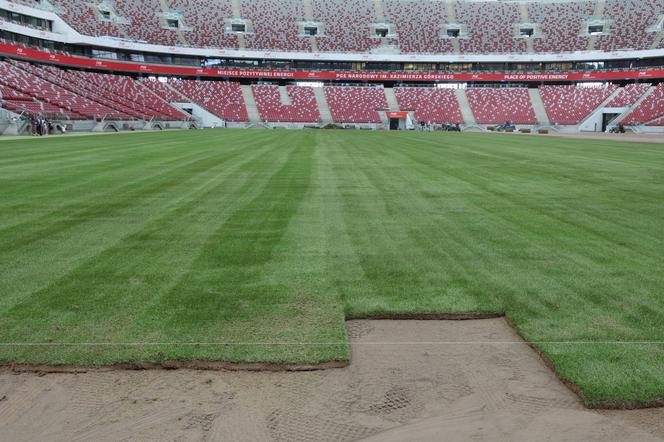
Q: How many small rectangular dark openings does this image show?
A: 8